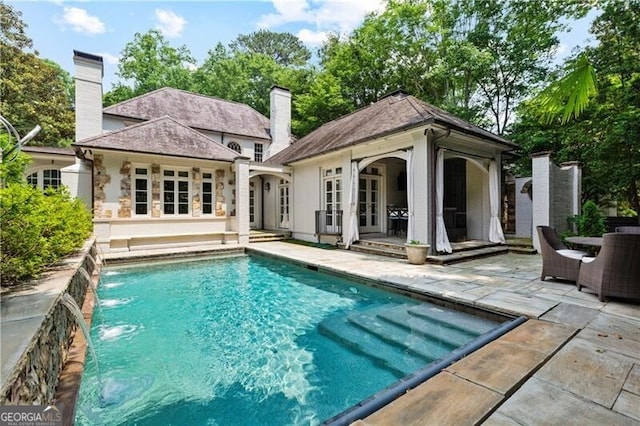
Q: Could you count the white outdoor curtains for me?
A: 4